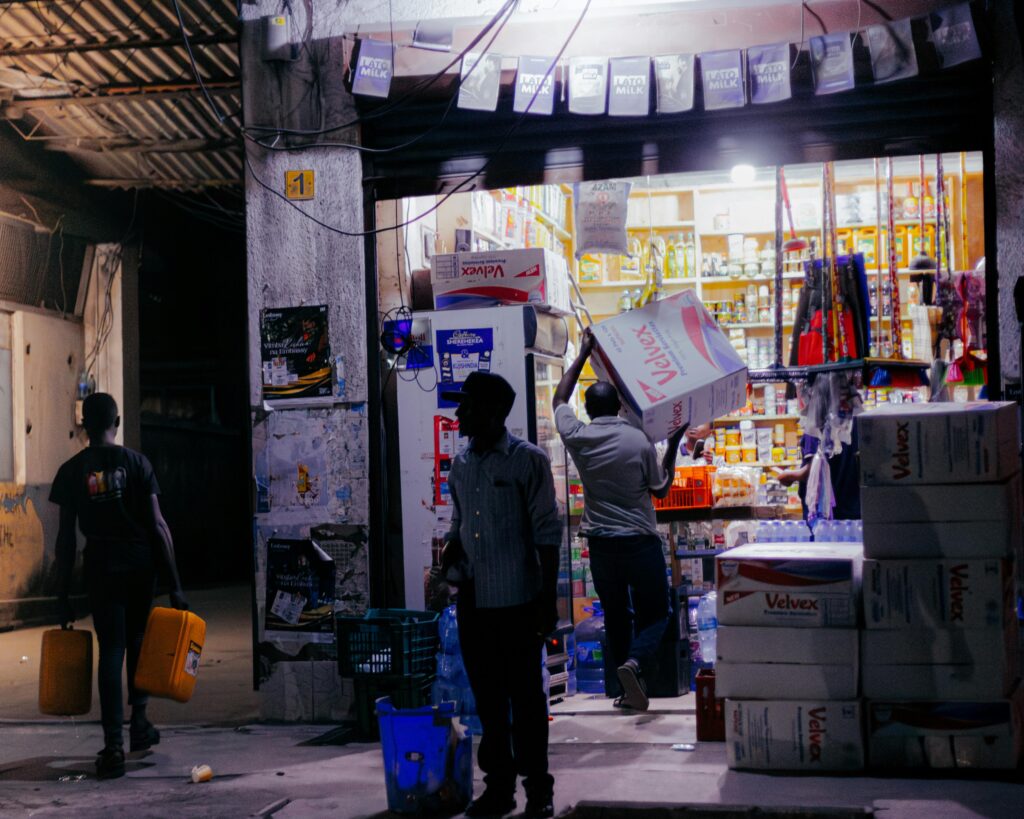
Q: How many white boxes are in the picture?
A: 10